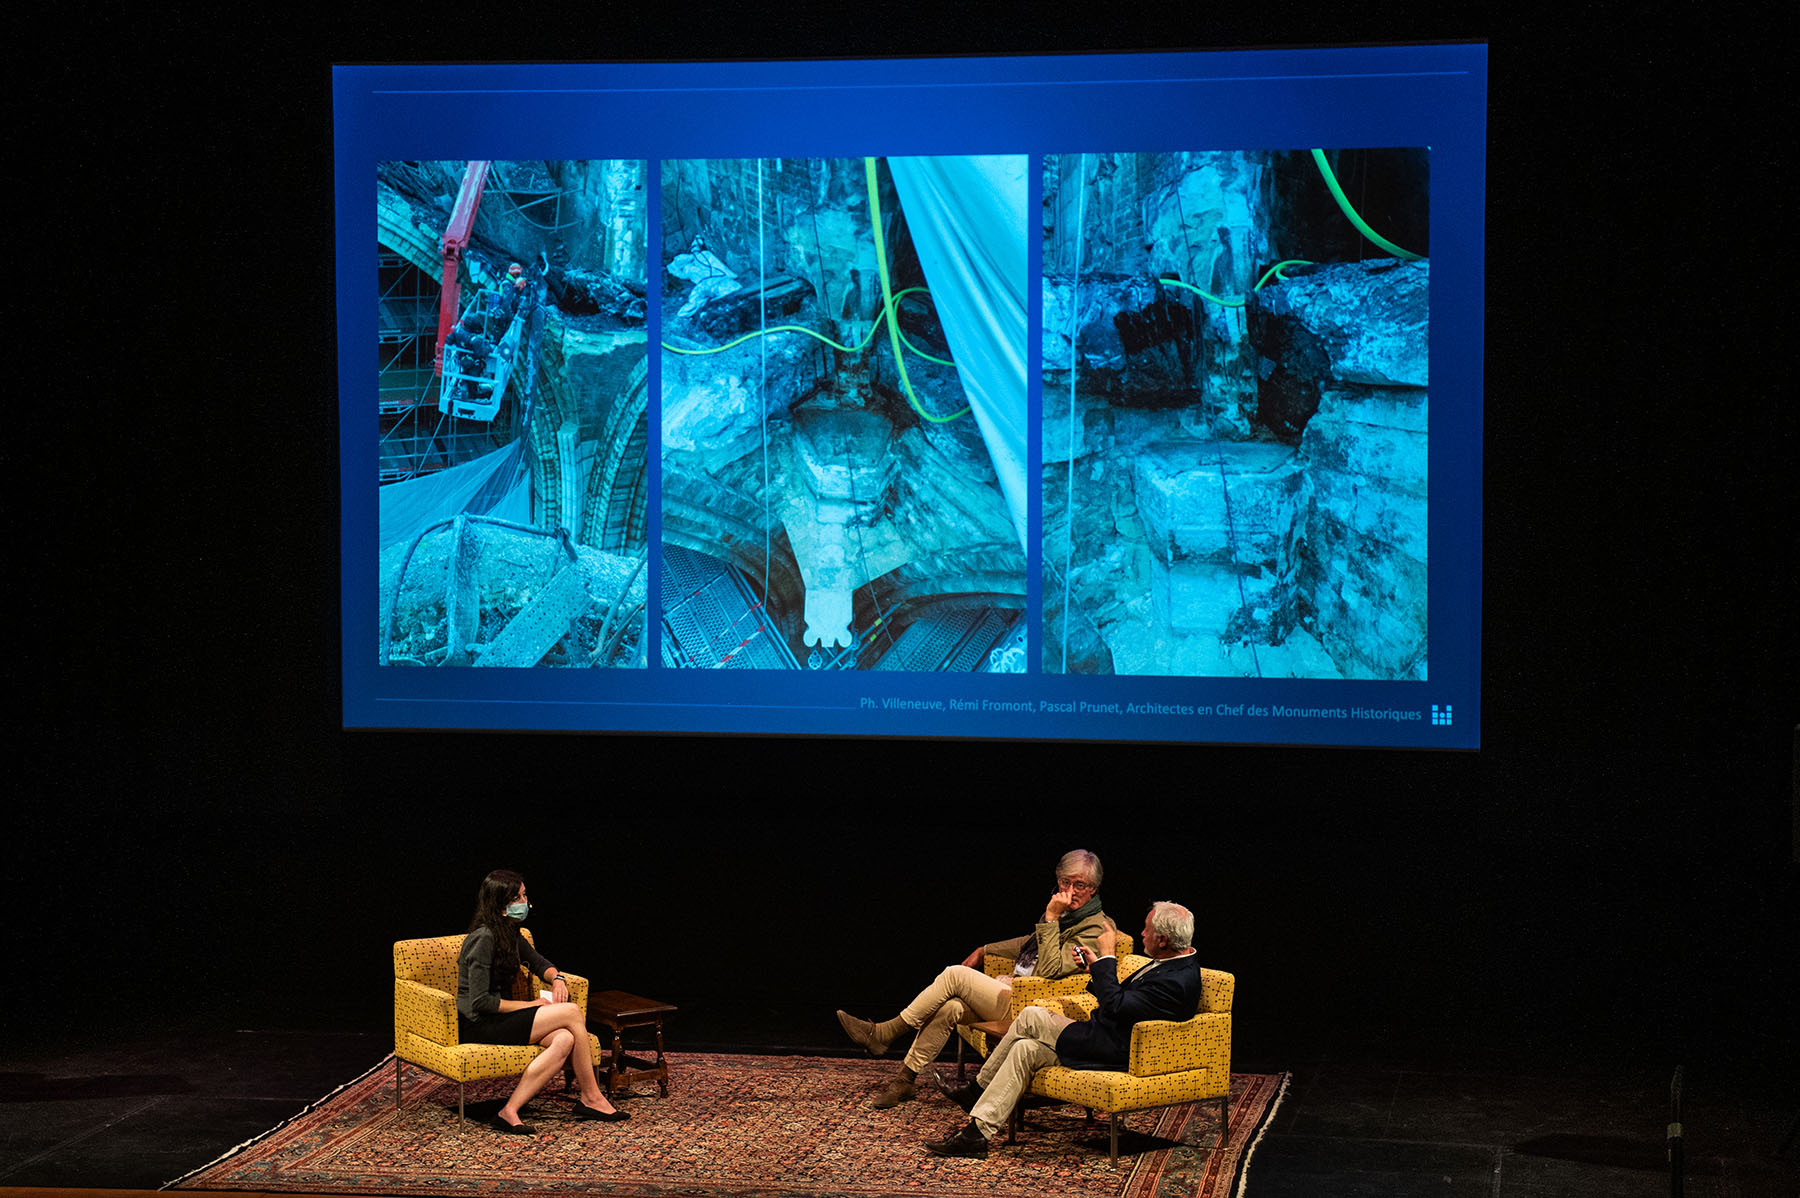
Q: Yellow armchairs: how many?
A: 3